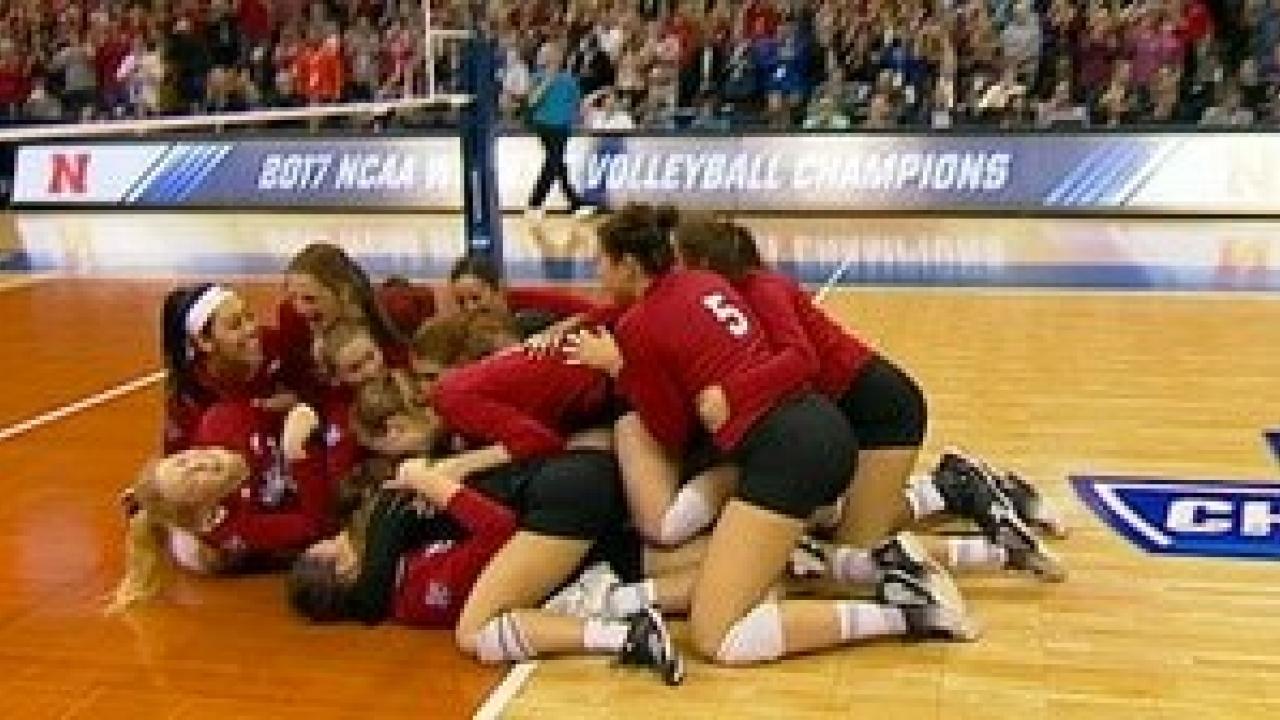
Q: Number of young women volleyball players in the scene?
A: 10